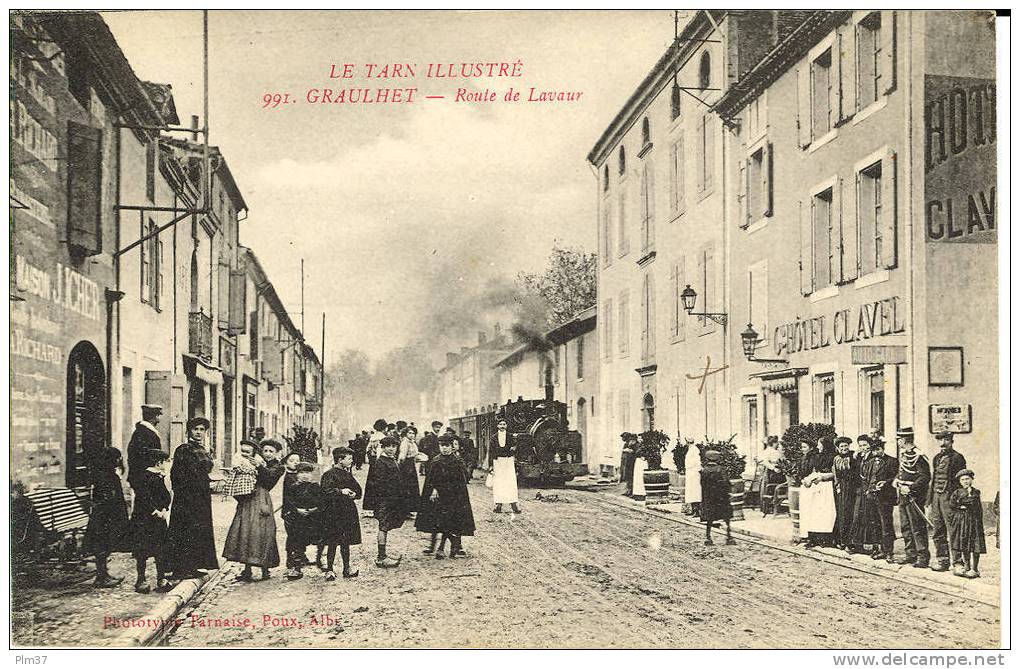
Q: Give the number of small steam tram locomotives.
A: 1